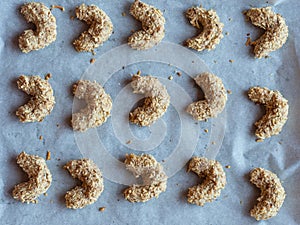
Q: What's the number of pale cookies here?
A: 15